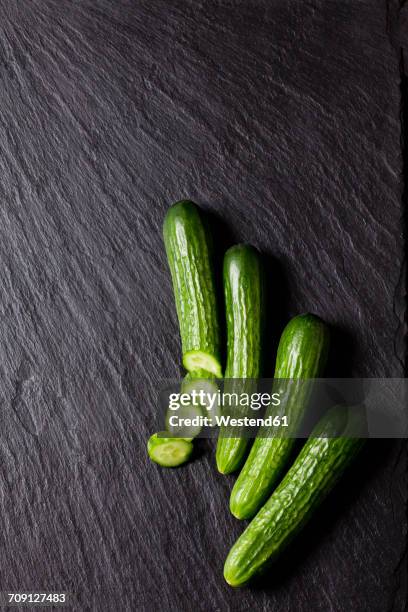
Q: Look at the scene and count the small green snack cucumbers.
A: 4